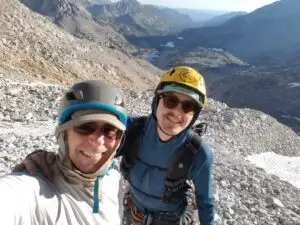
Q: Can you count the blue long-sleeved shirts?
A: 1